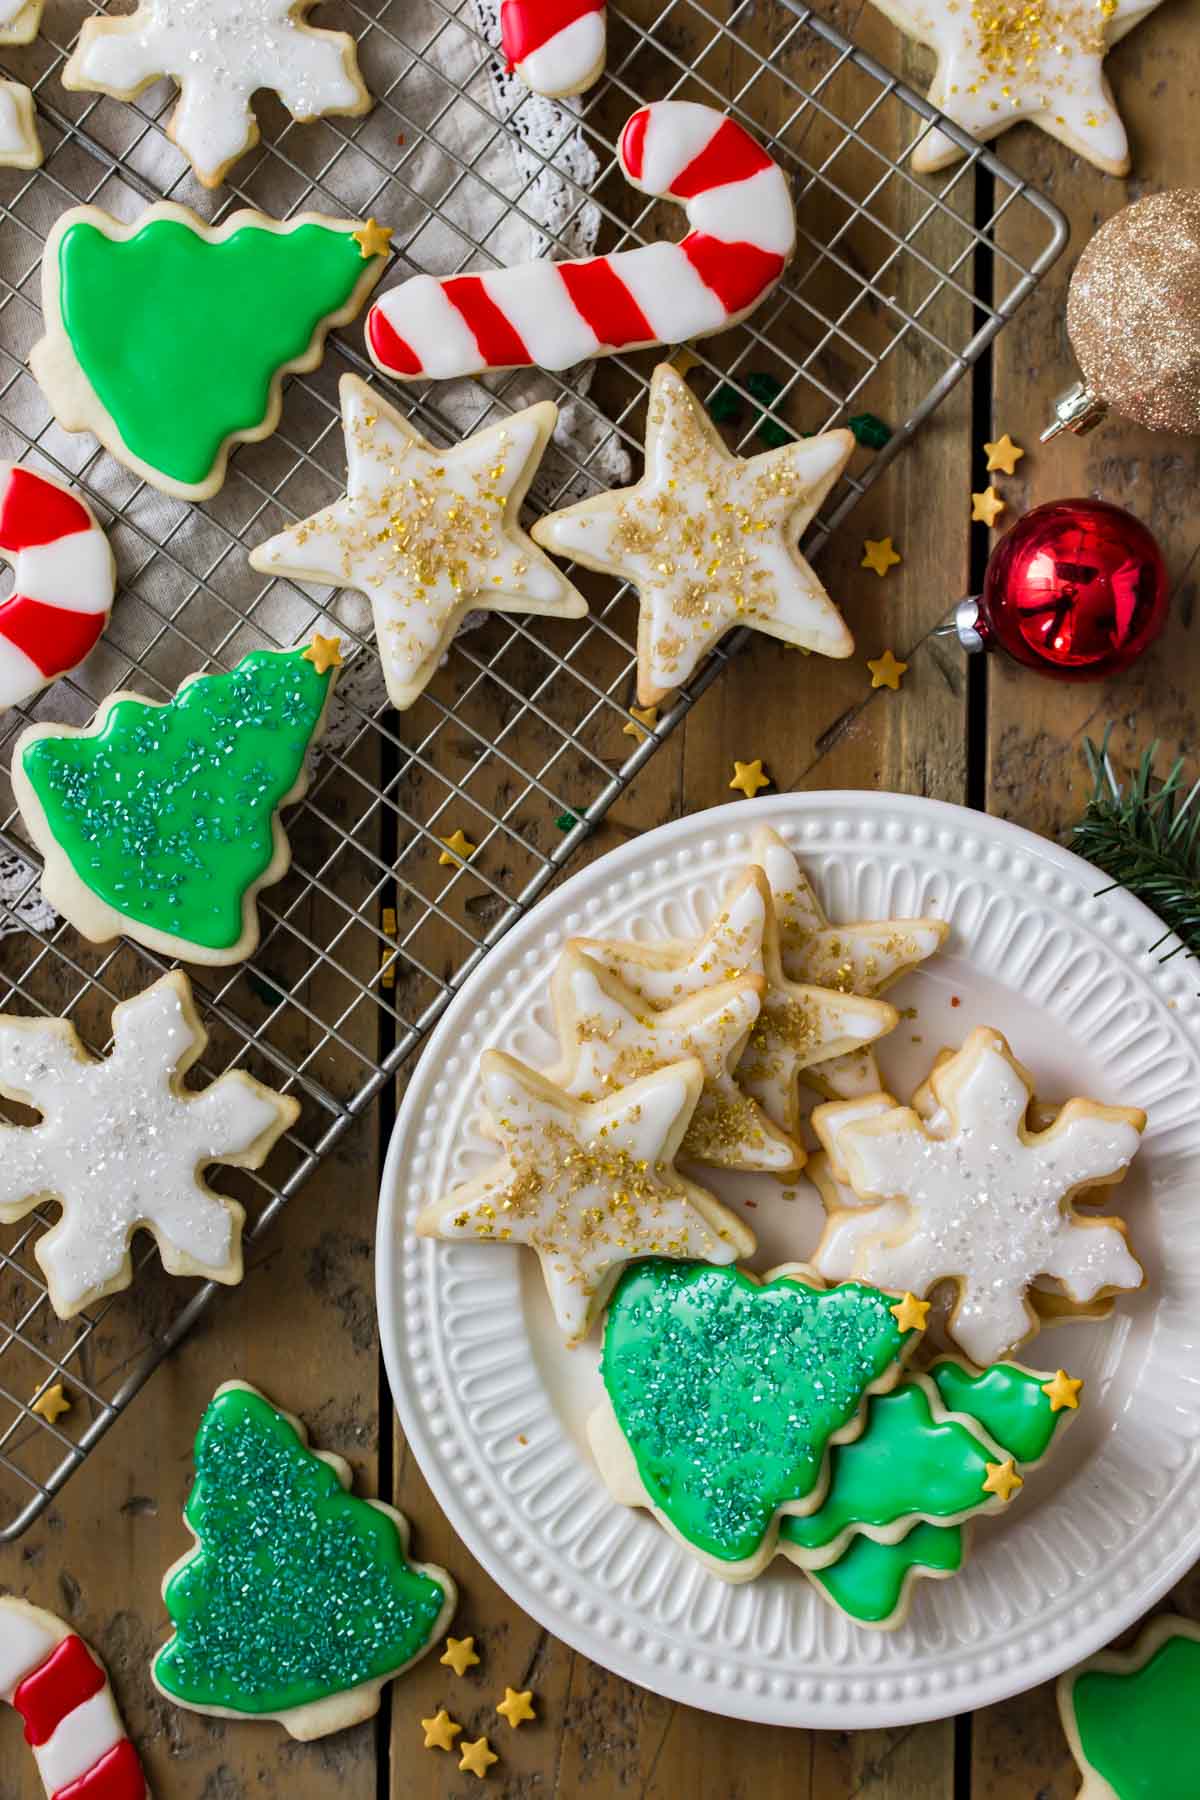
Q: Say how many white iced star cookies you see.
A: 7